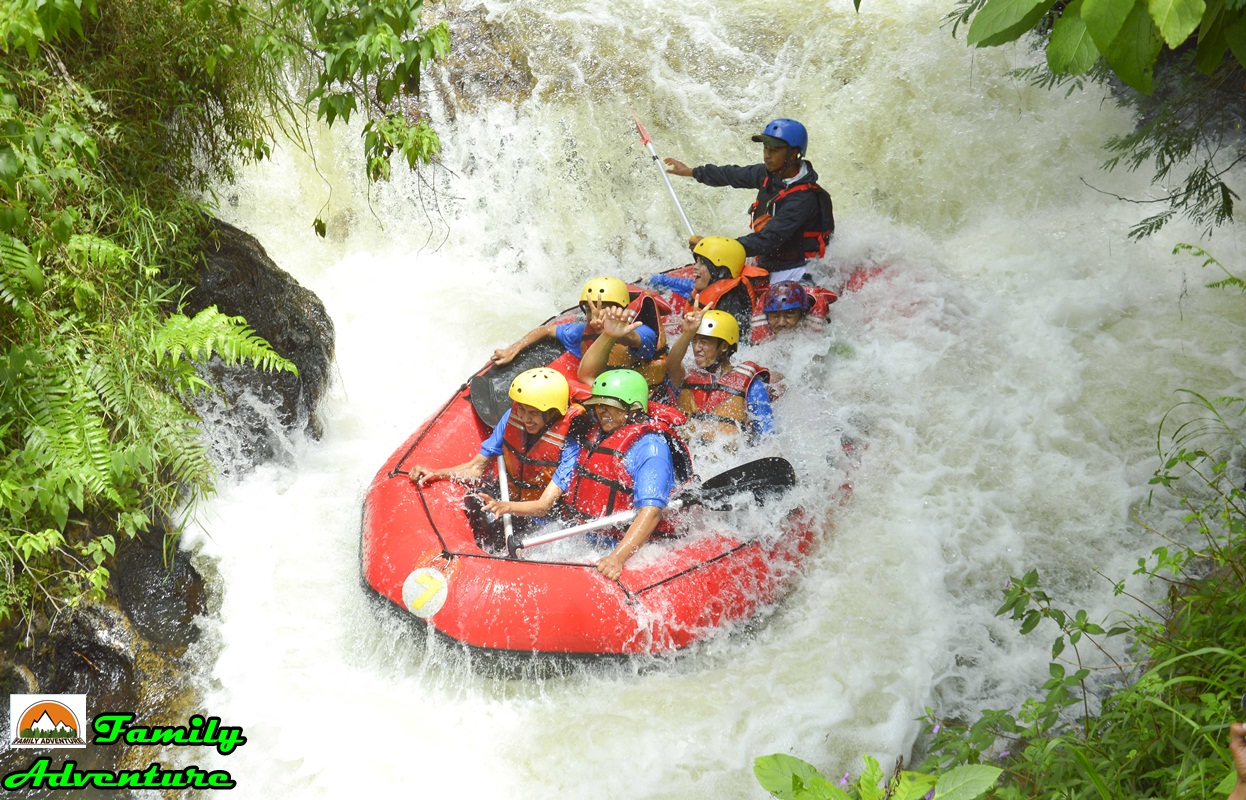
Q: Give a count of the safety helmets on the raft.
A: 7